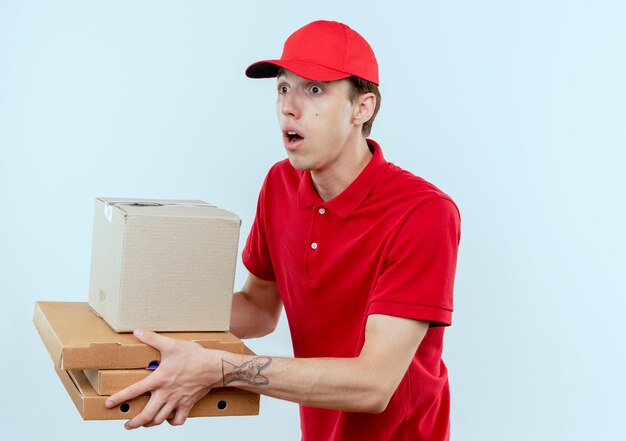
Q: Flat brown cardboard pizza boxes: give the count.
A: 3